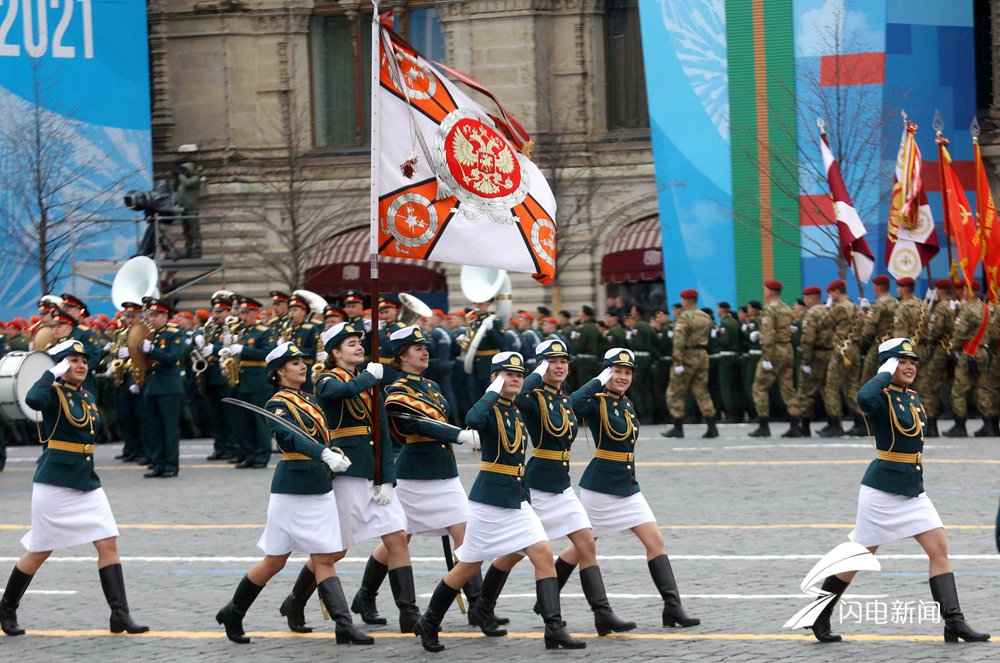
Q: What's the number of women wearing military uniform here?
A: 8